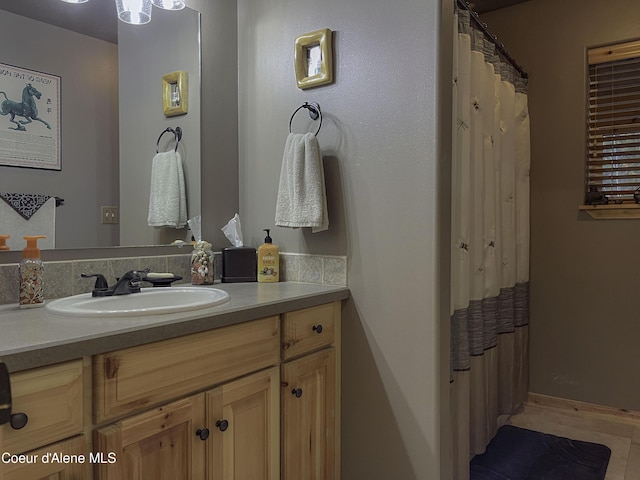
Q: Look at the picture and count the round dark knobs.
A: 5